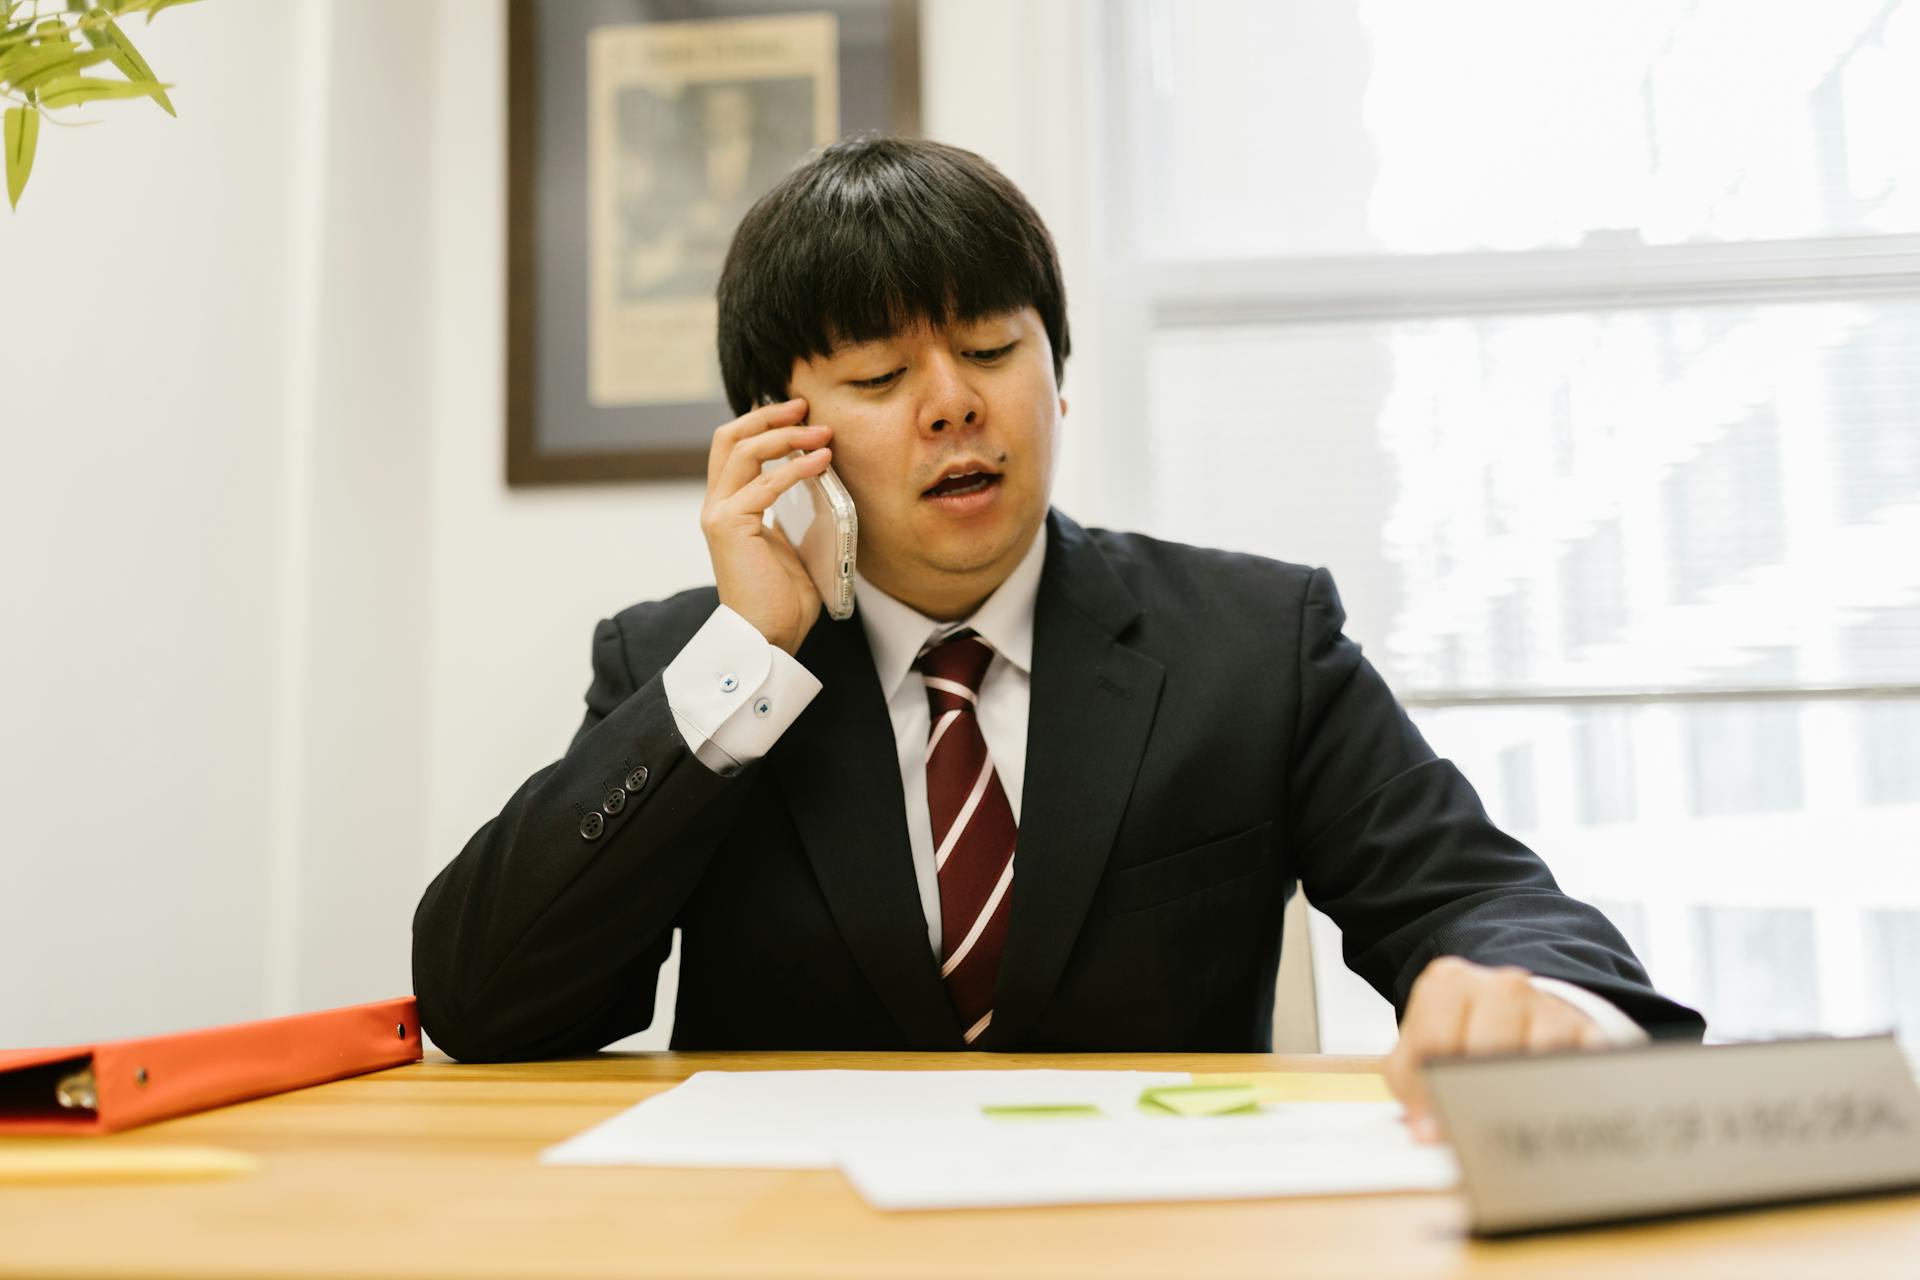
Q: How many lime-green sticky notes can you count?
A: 2